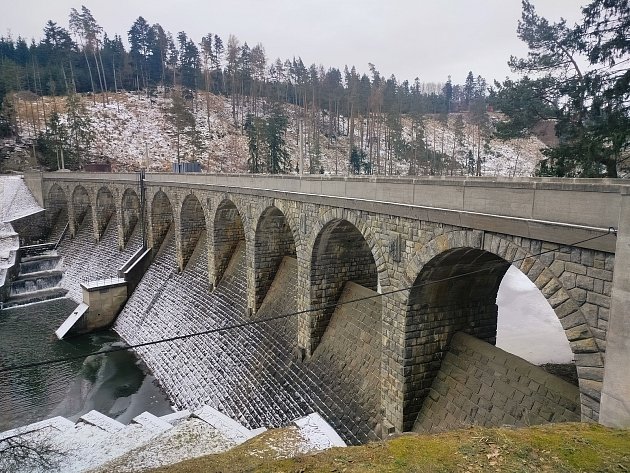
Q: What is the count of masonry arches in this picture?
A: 10